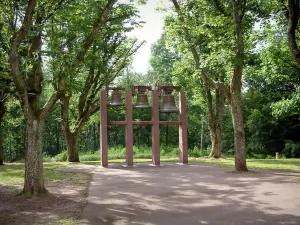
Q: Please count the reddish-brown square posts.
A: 4